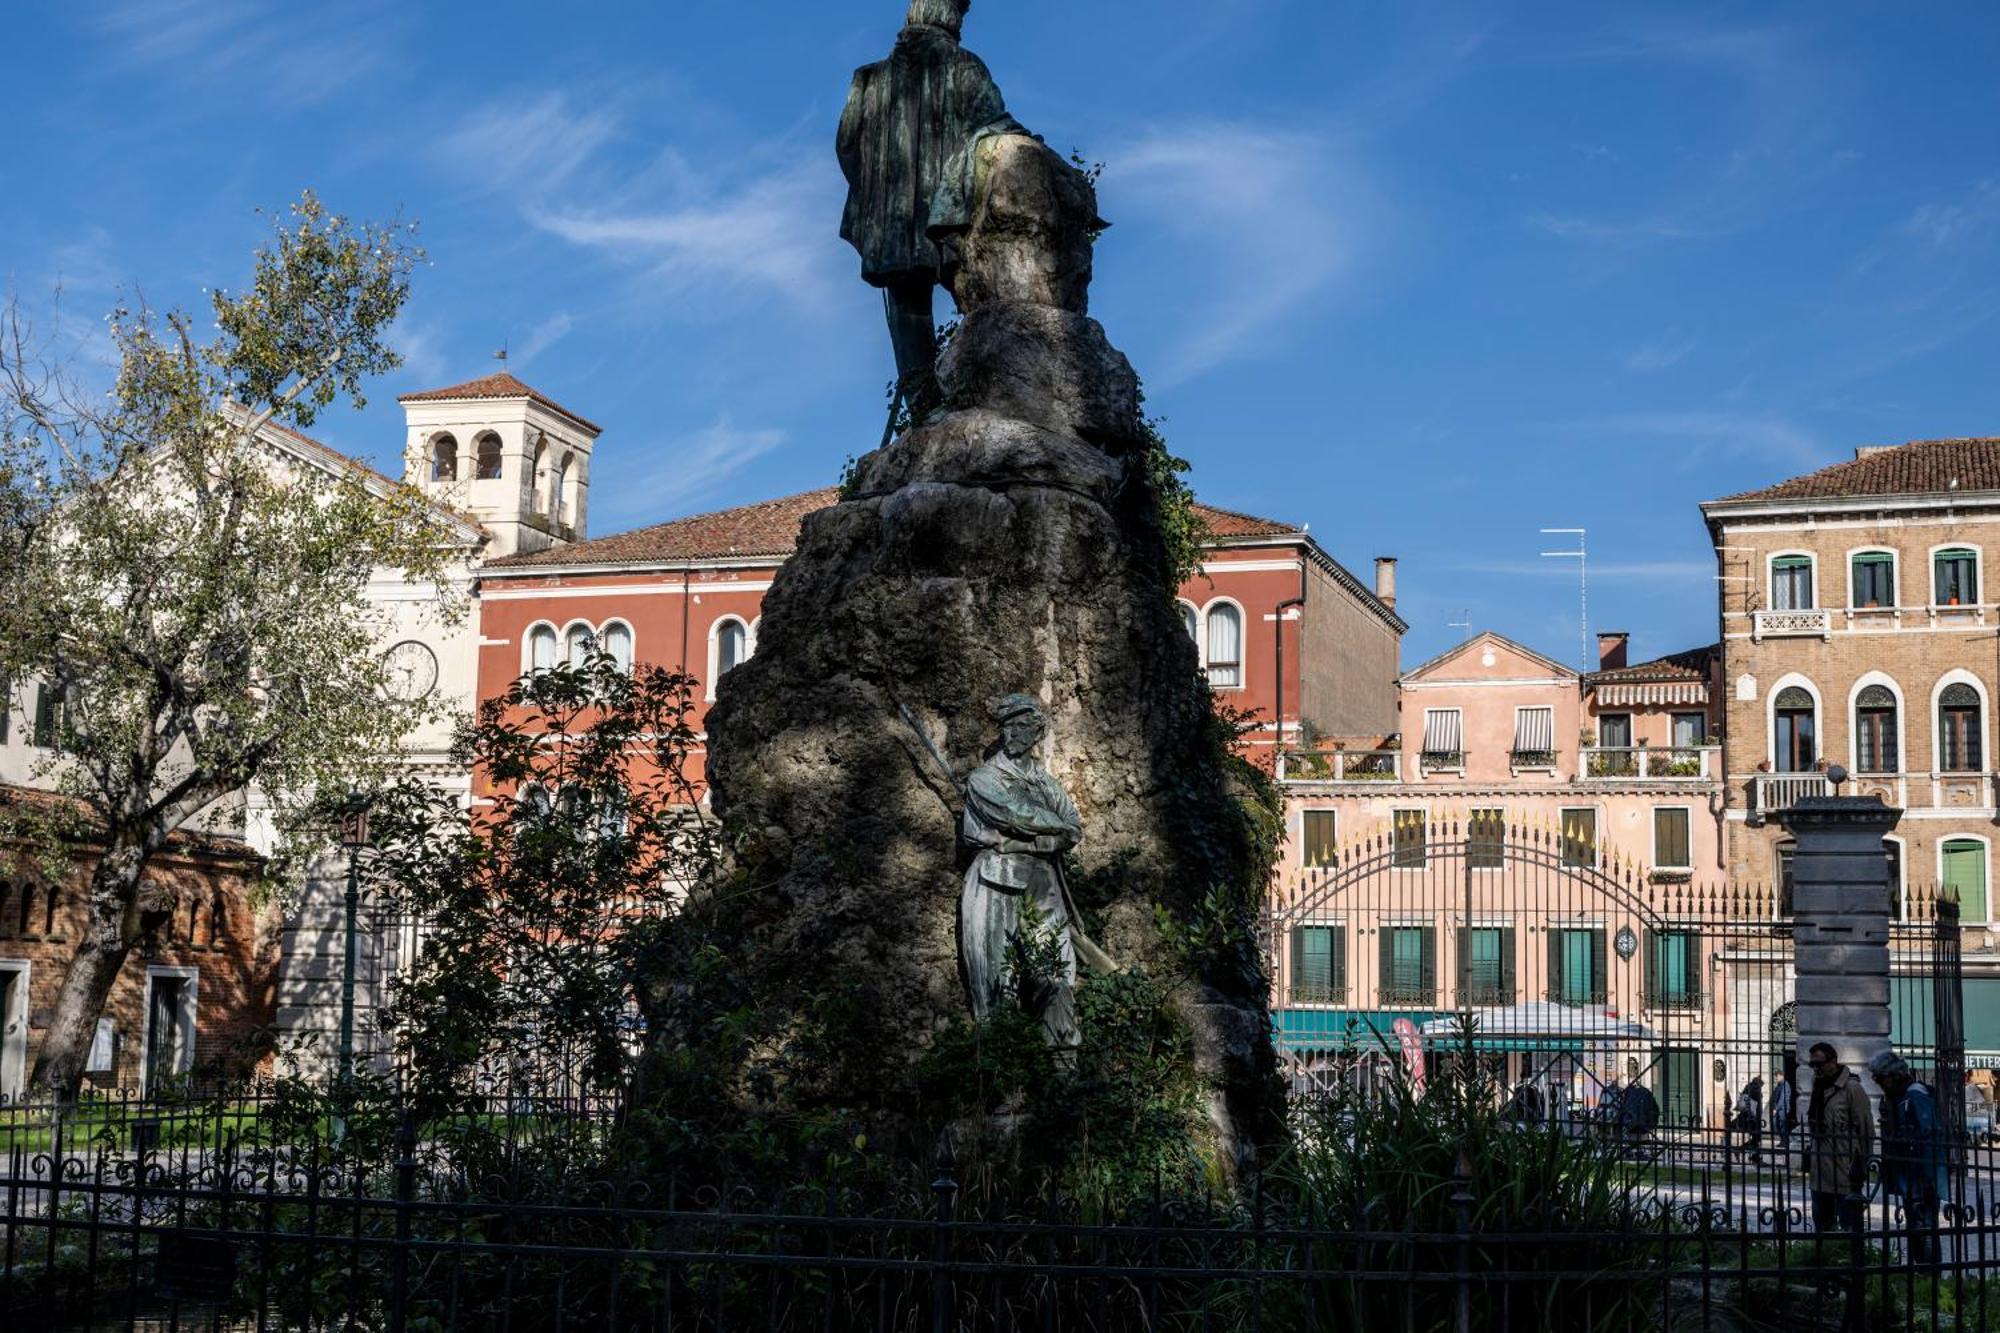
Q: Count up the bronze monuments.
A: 2